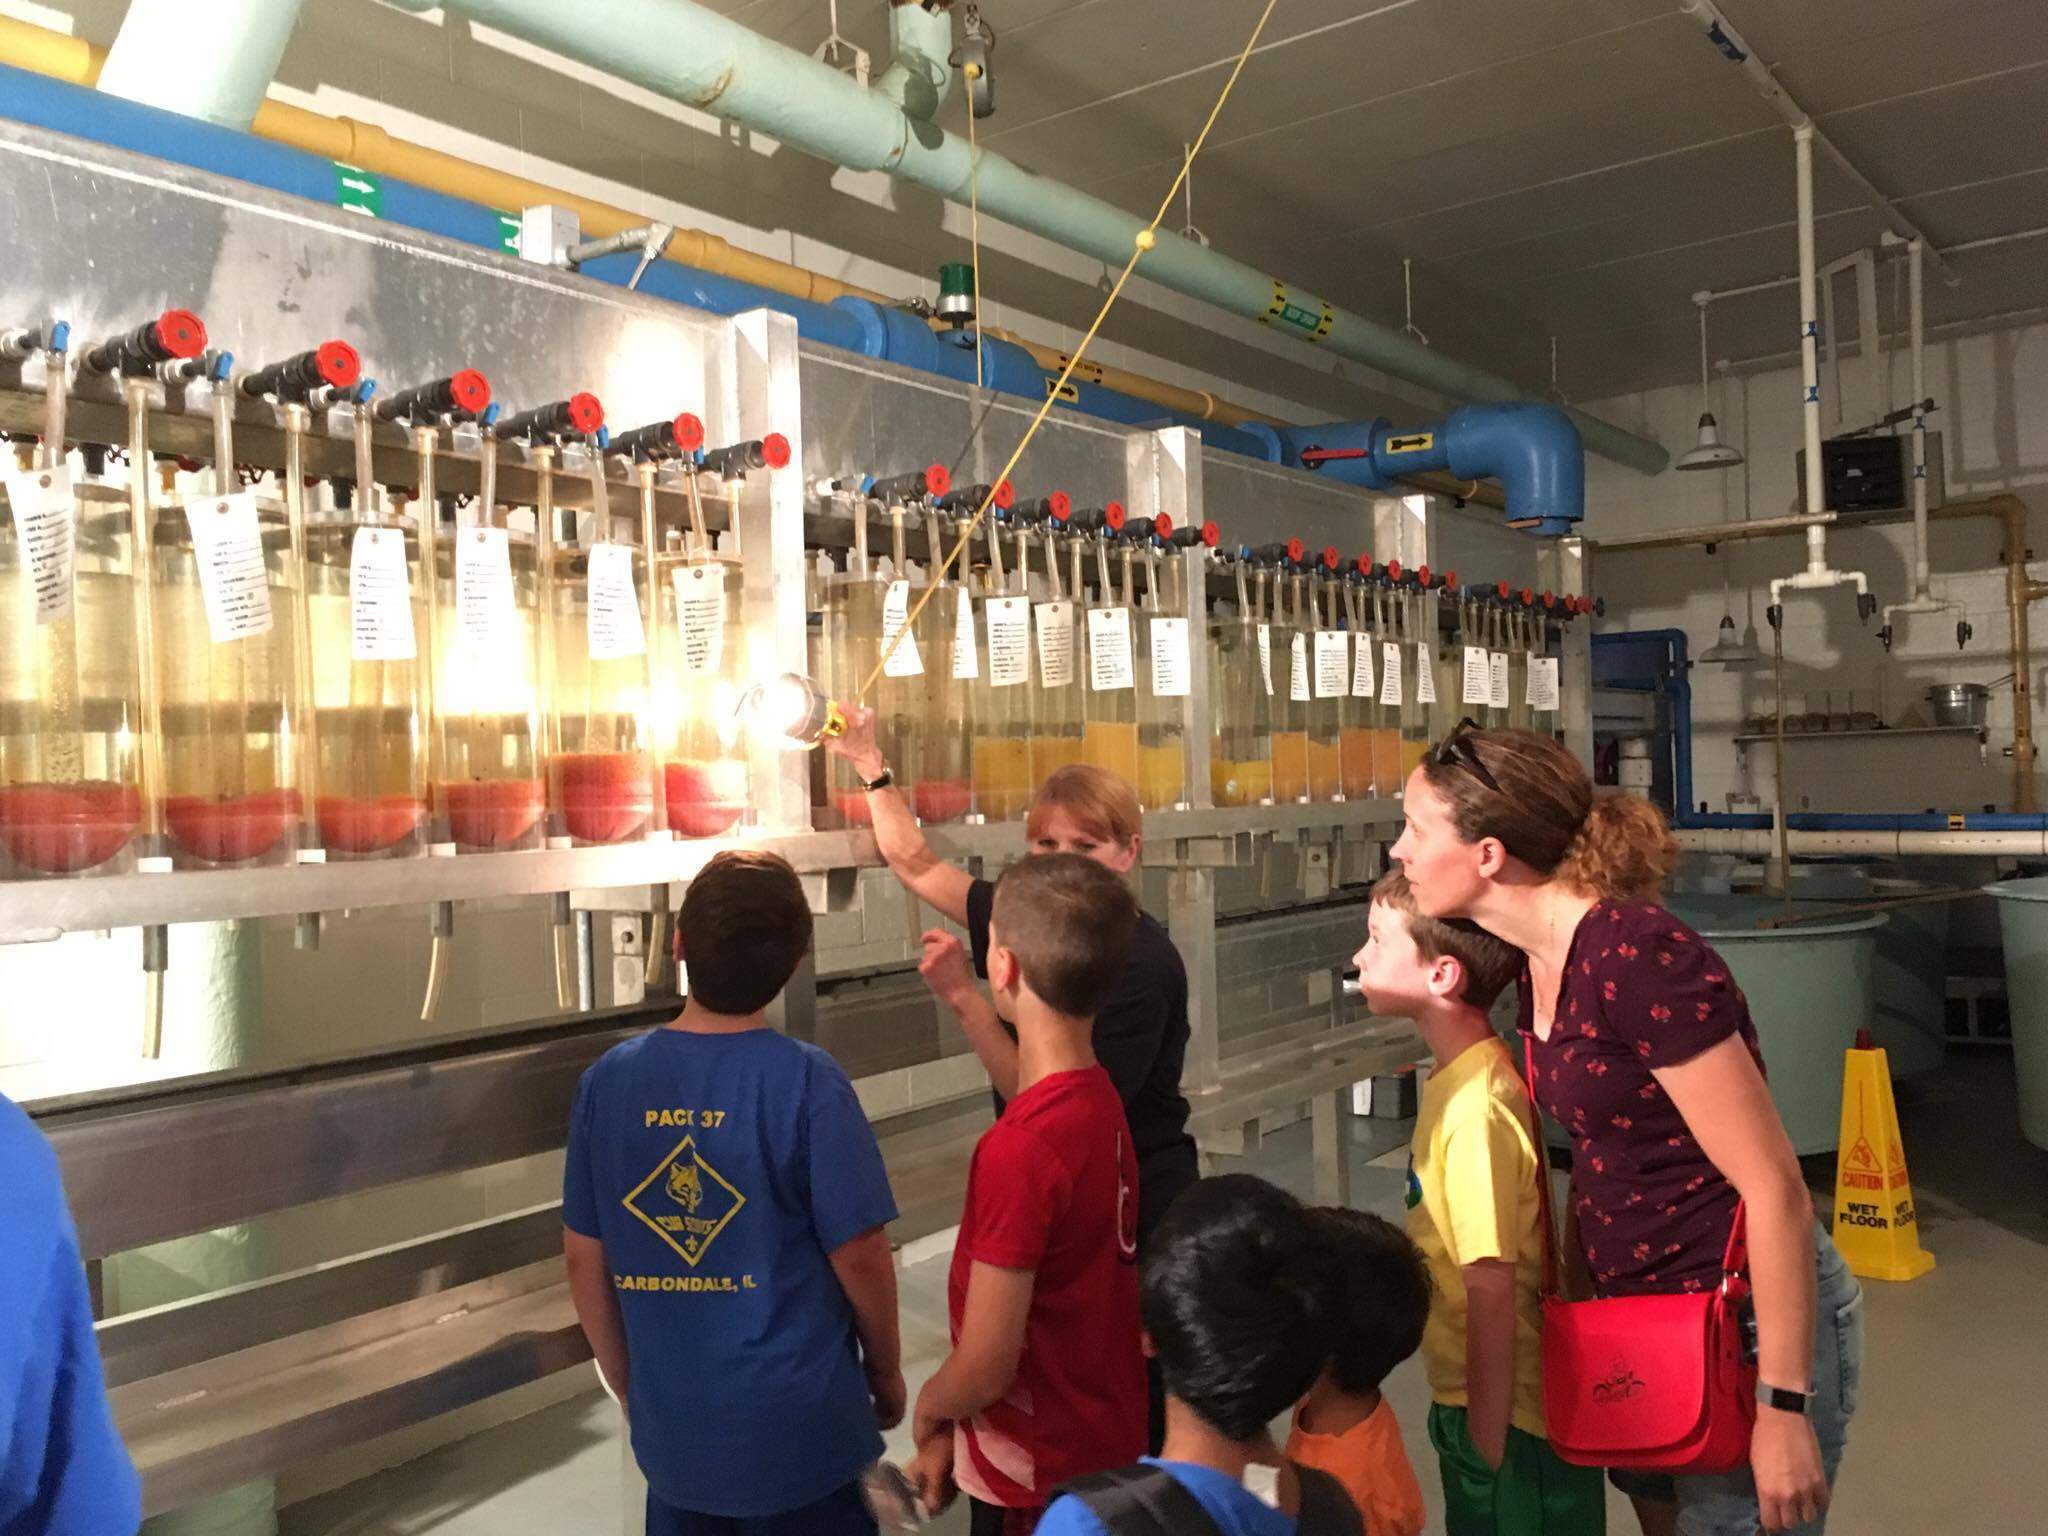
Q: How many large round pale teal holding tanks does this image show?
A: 3